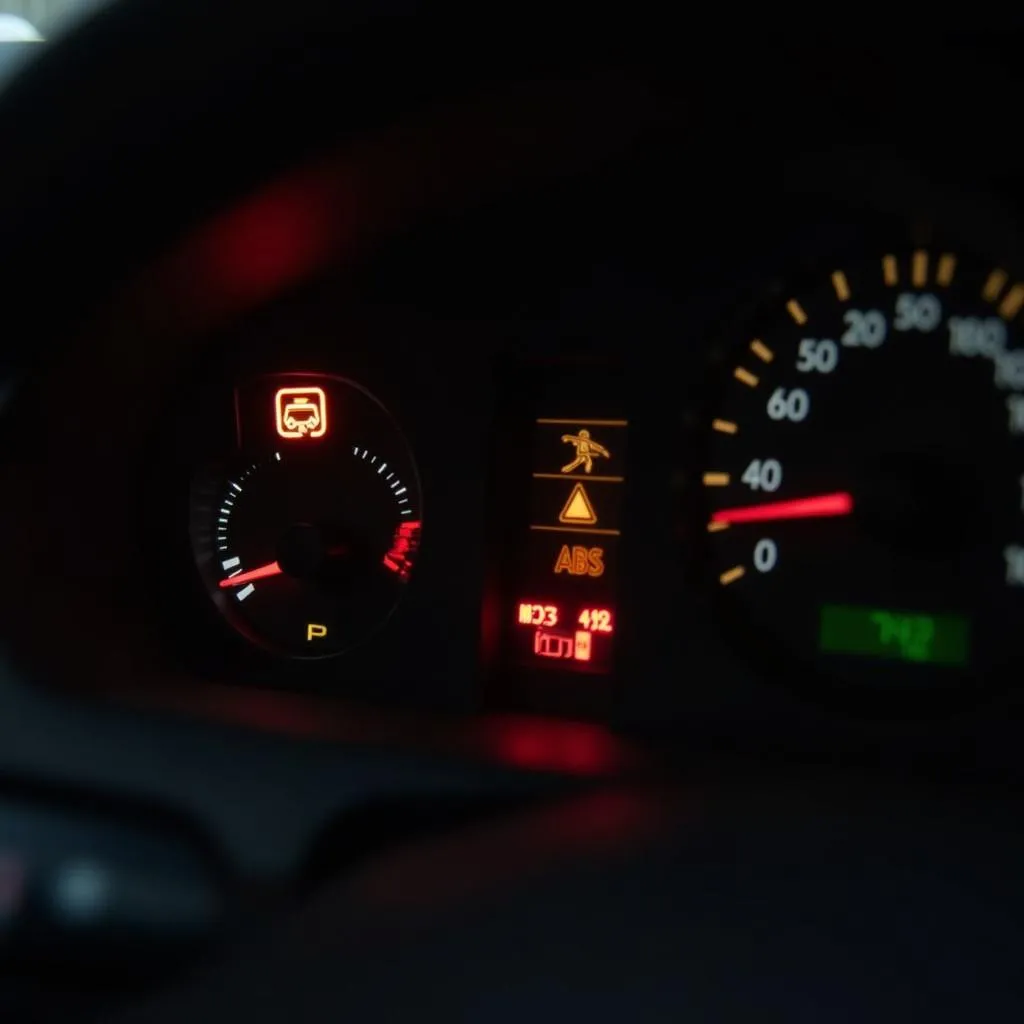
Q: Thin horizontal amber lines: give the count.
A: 3